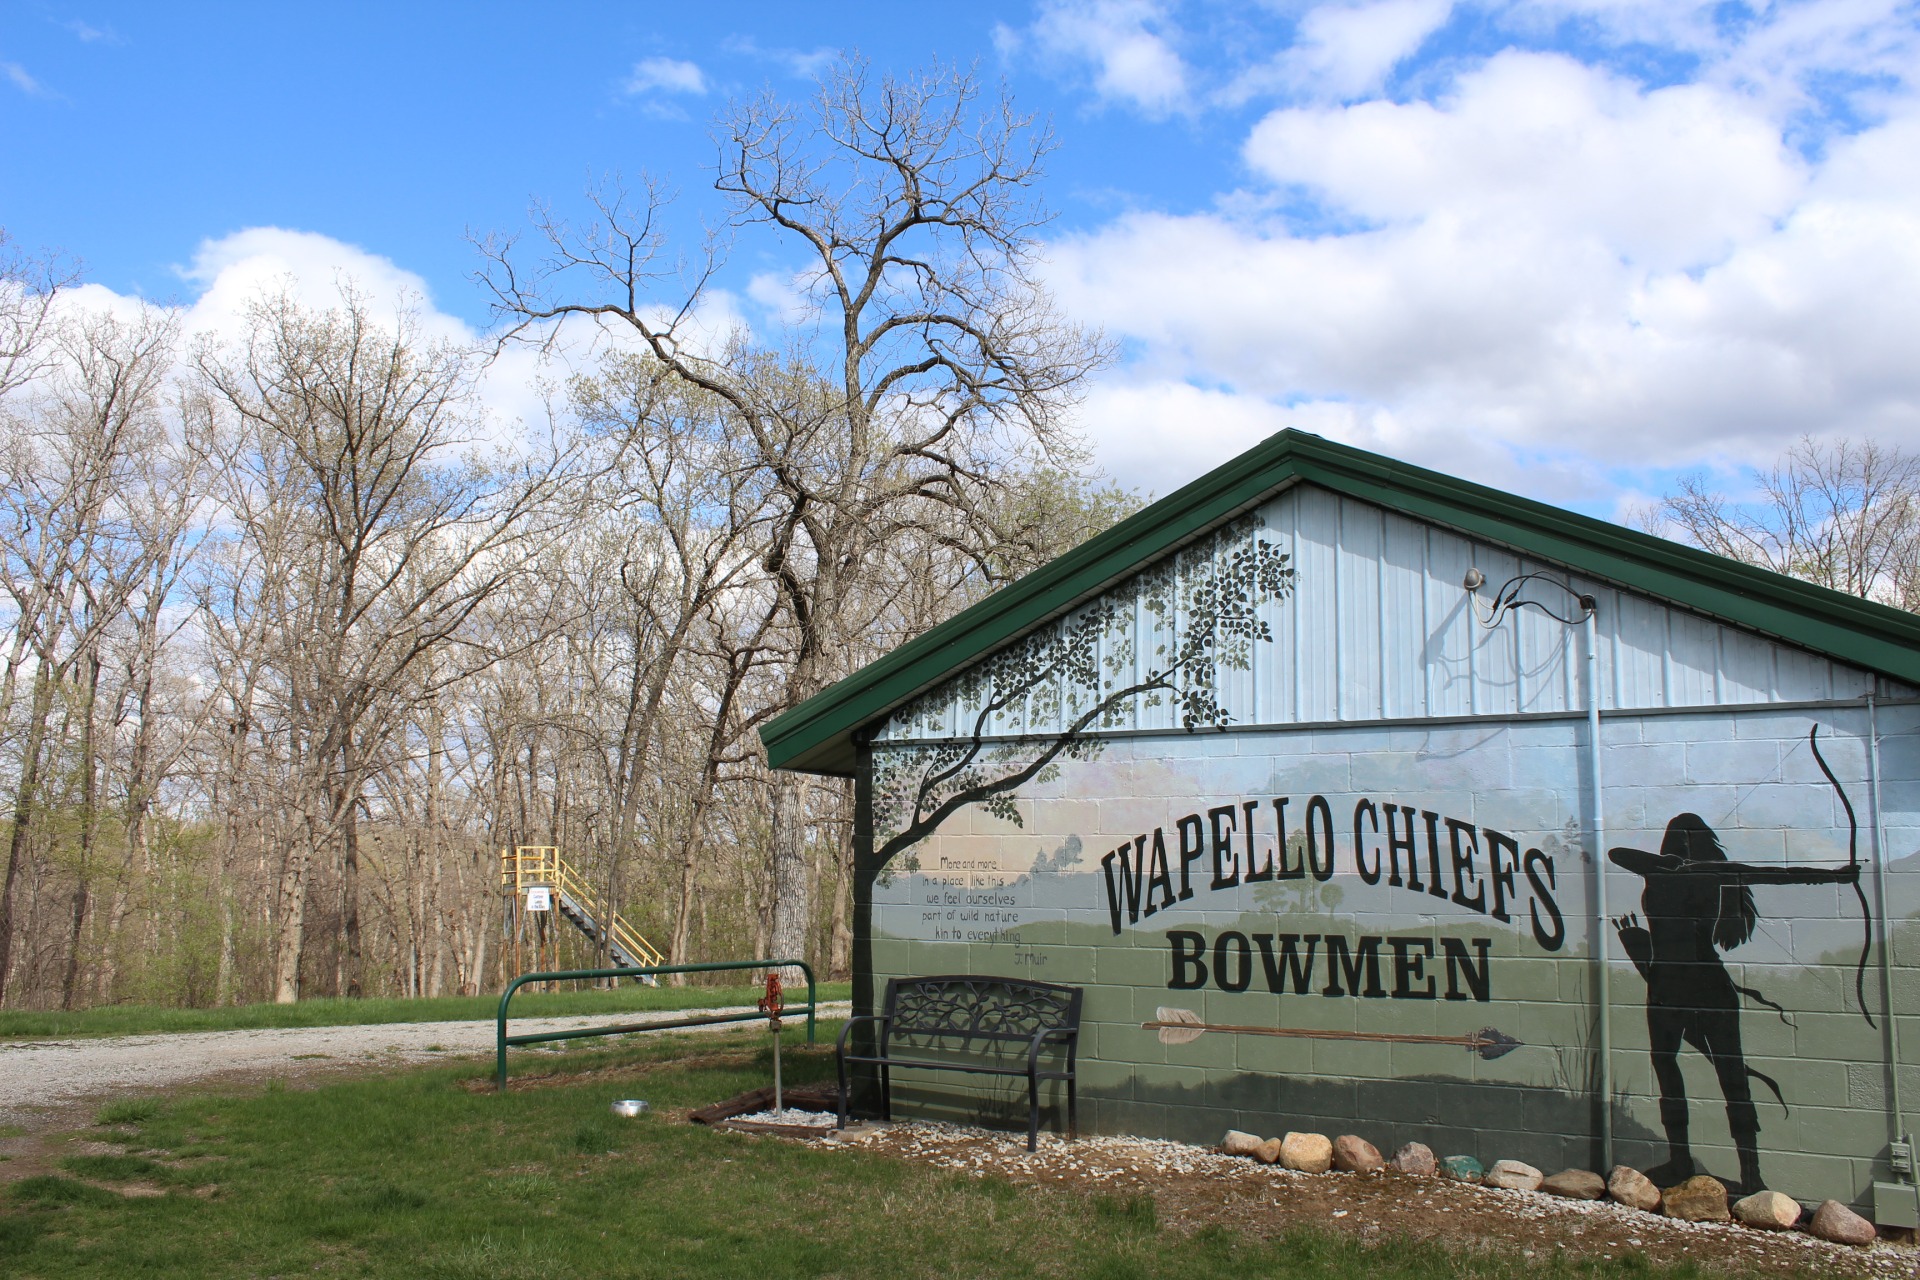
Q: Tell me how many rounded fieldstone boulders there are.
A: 12